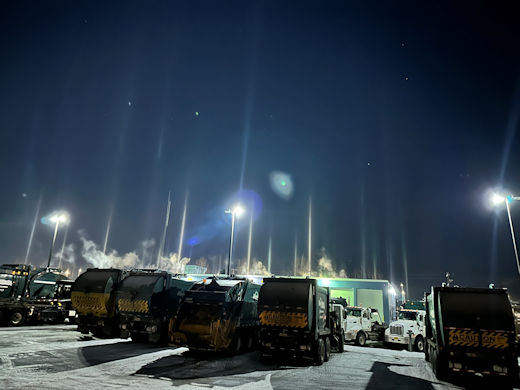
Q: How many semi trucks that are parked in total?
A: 2